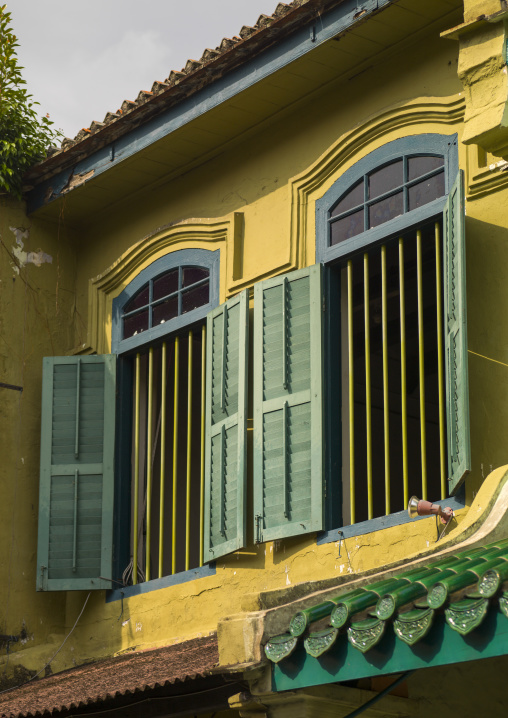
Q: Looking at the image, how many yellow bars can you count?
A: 12